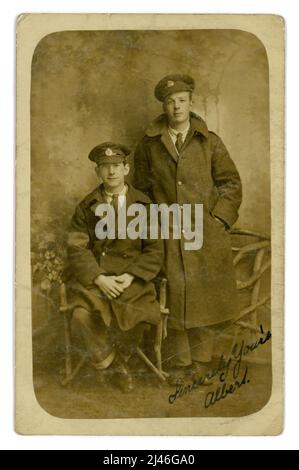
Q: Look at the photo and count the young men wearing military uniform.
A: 2